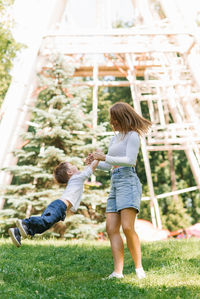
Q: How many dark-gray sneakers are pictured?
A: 2